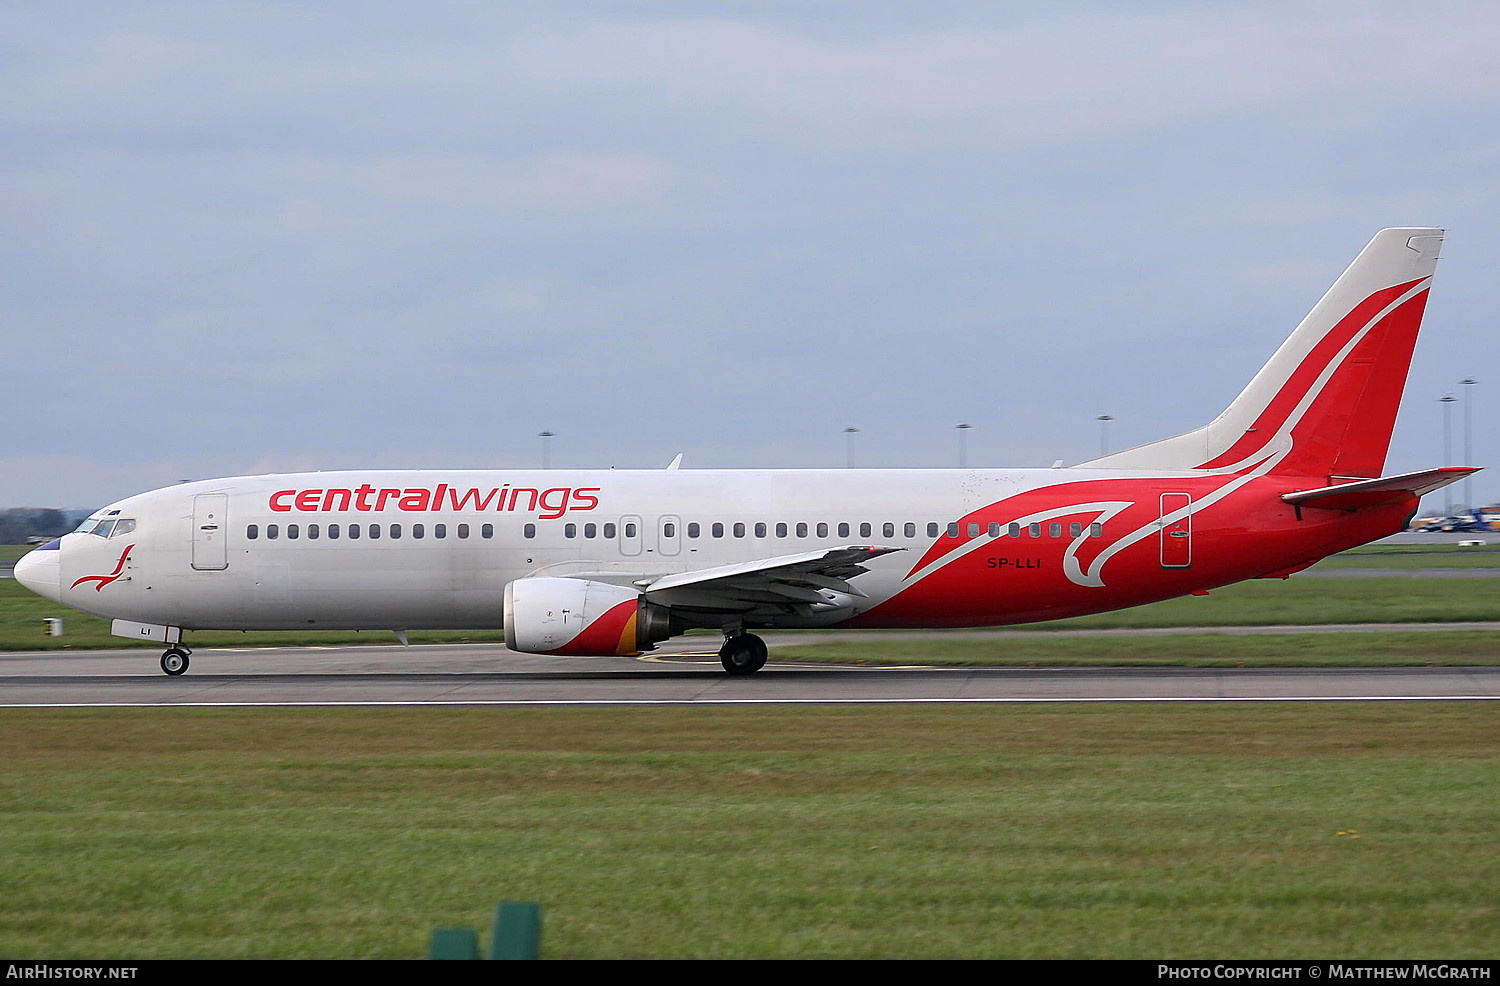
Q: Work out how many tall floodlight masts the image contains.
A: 6